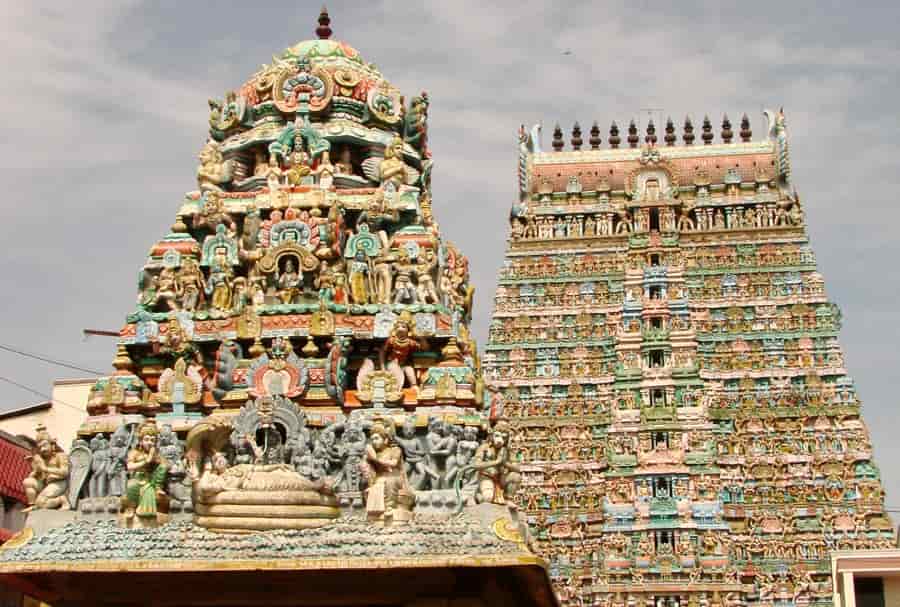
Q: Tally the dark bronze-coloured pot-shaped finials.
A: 12